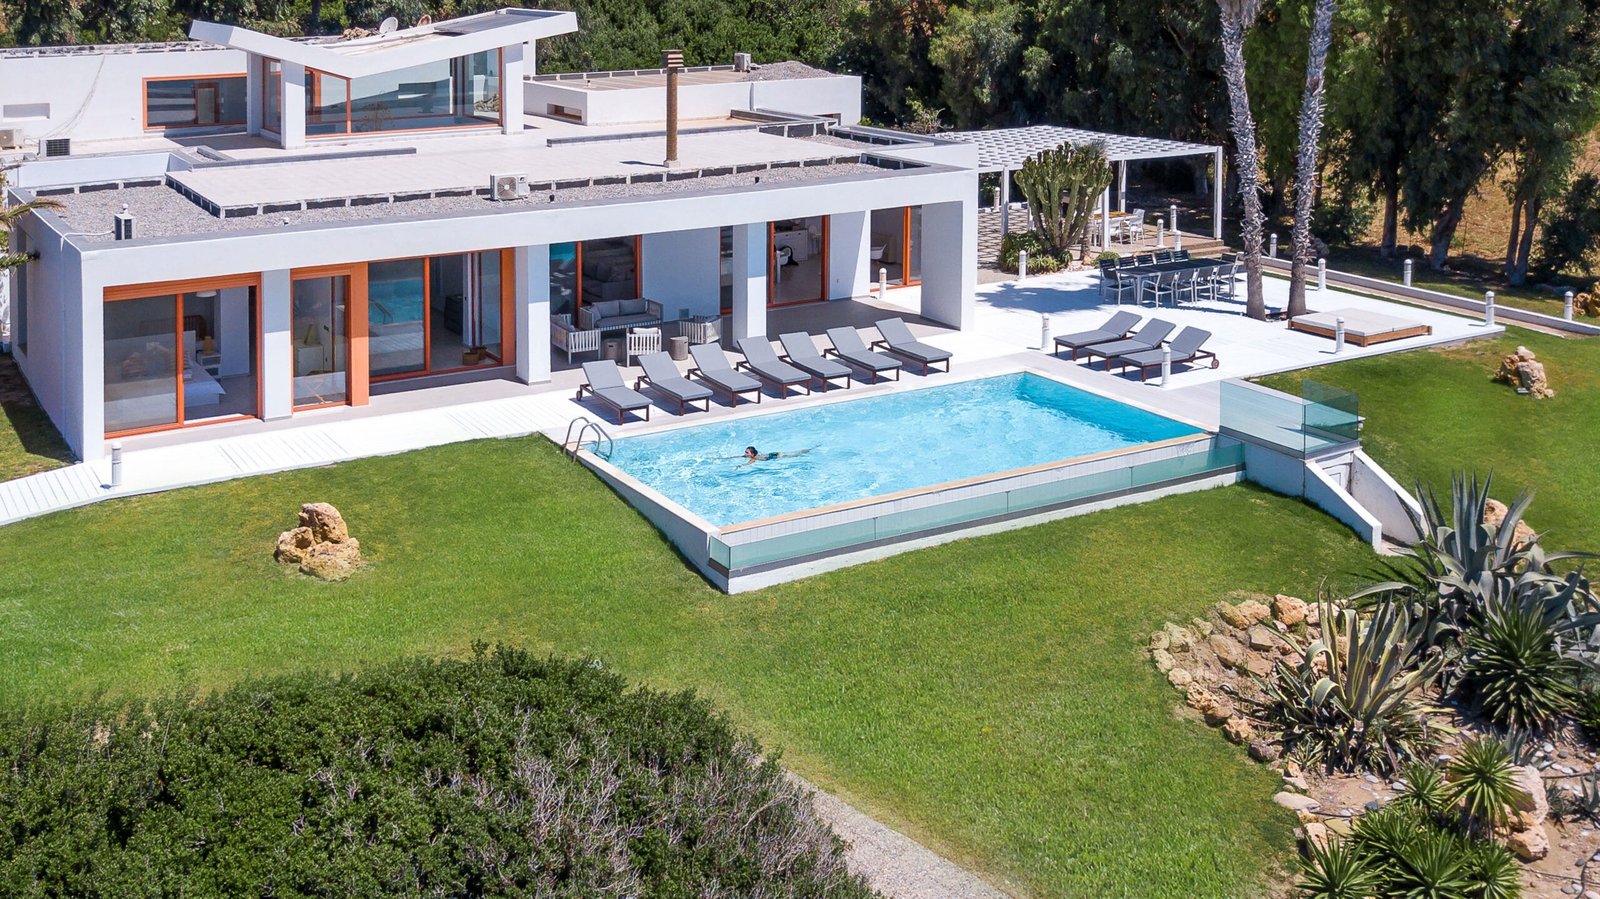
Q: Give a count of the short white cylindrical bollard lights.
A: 15